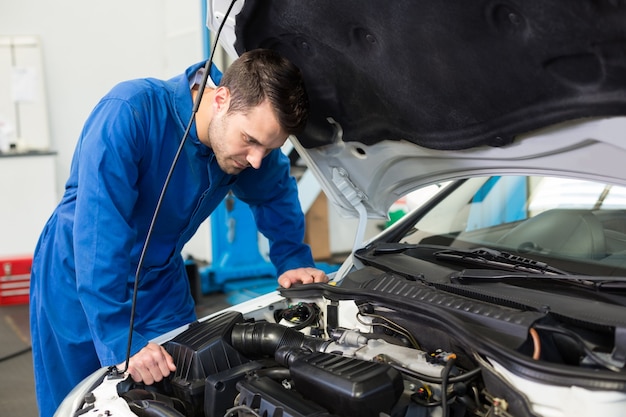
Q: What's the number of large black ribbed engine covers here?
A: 2